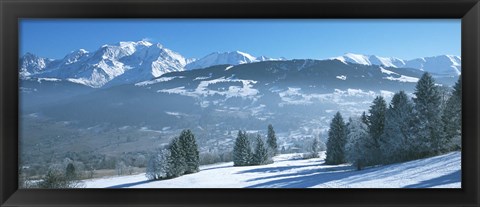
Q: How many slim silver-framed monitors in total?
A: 0